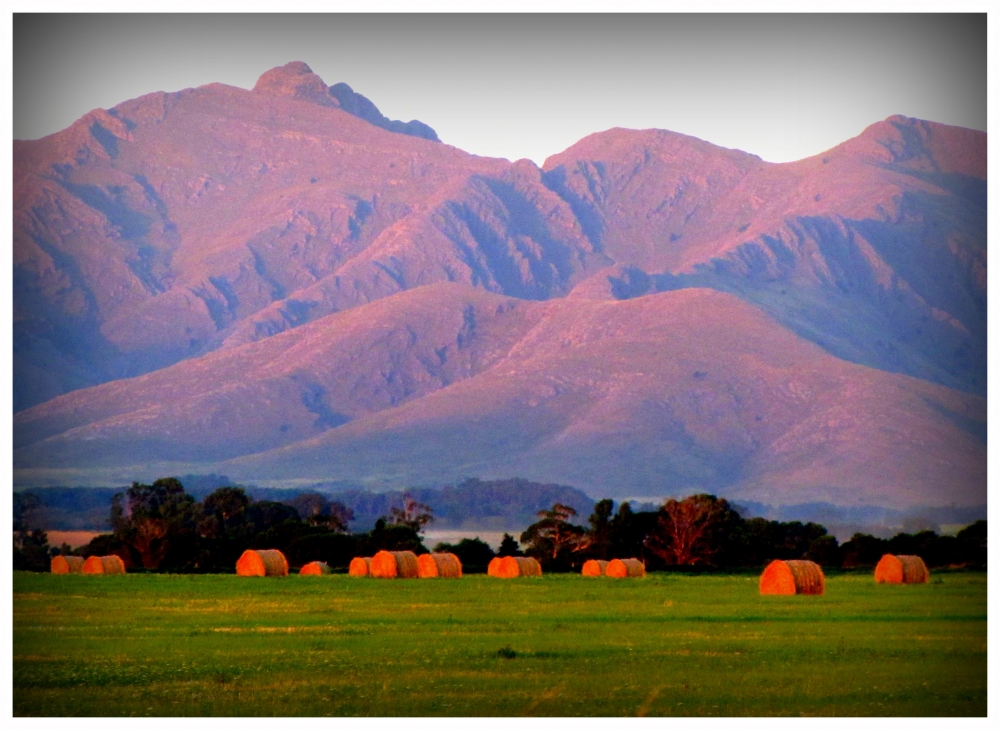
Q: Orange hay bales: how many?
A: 13